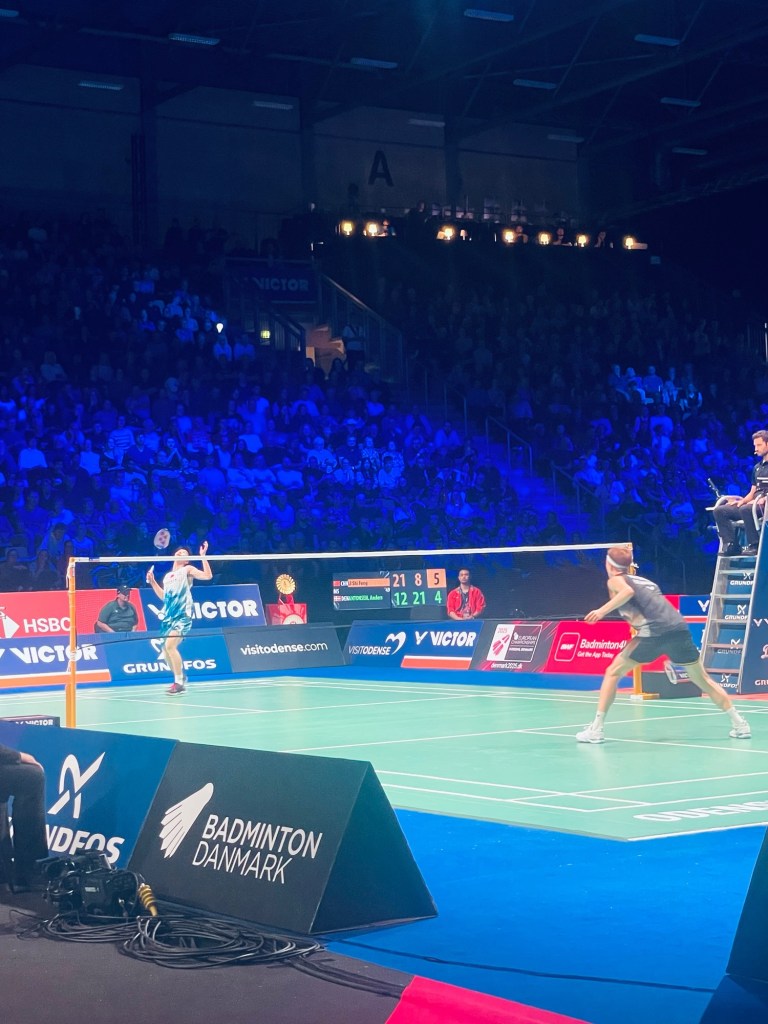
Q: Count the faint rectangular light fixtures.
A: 12